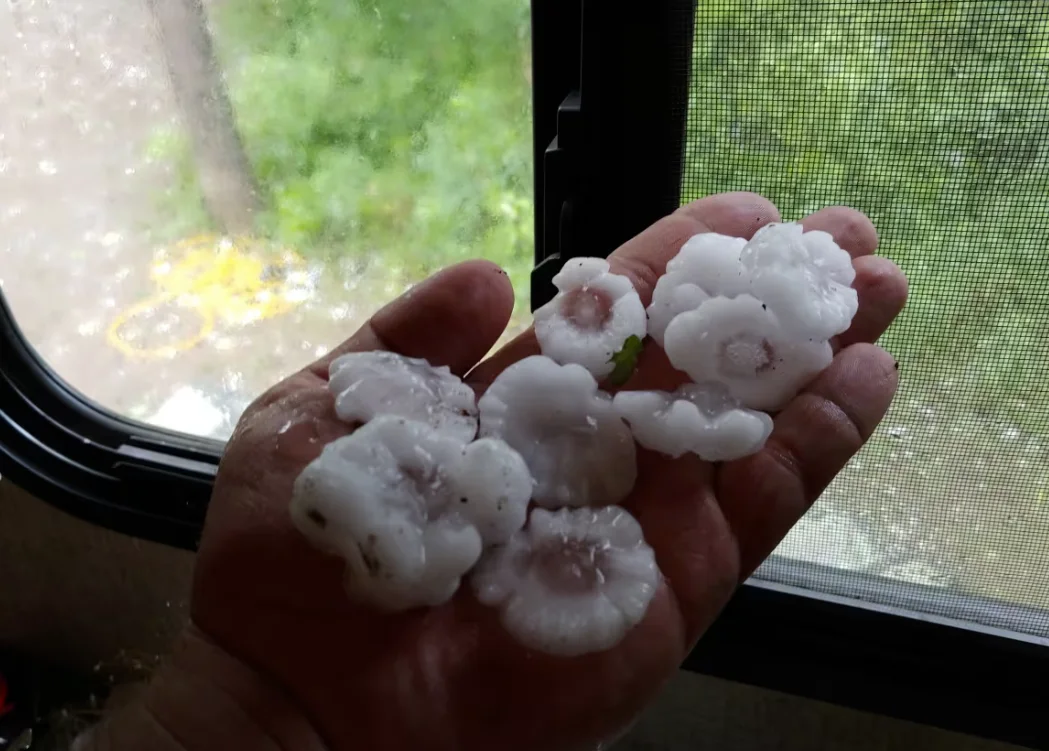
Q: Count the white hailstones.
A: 9